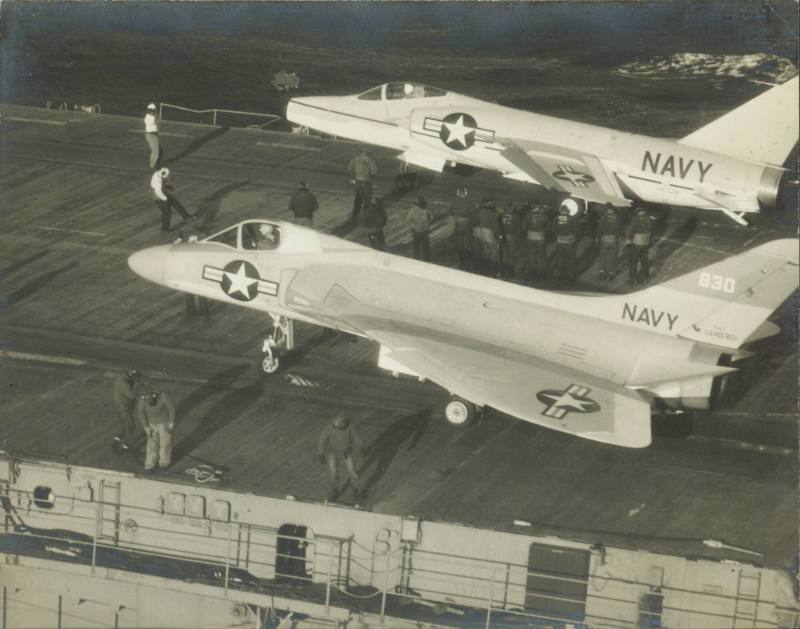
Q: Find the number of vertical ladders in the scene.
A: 2